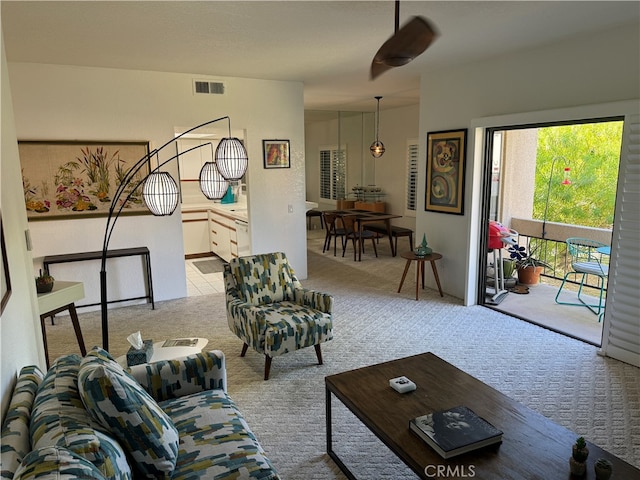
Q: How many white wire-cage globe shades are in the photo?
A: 3